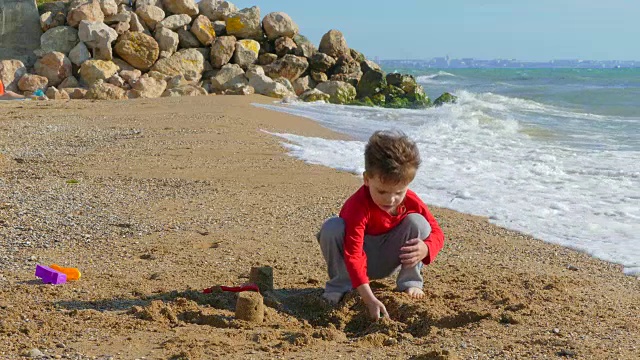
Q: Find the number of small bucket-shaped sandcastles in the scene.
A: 2